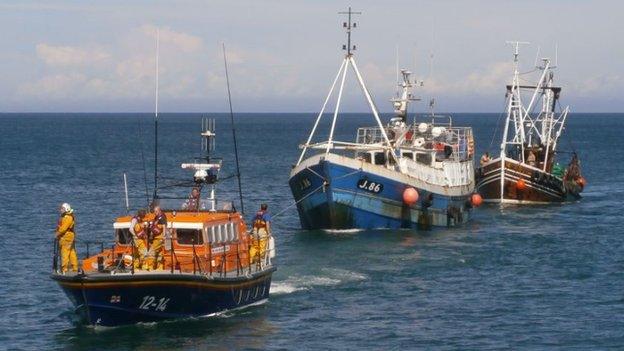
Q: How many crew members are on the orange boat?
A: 5